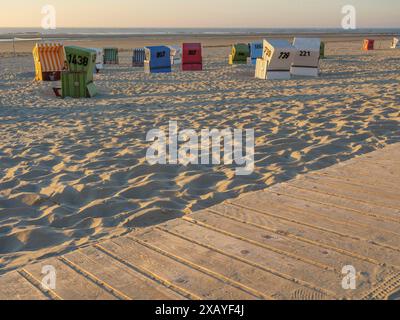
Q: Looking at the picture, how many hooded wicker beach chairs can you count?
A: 15